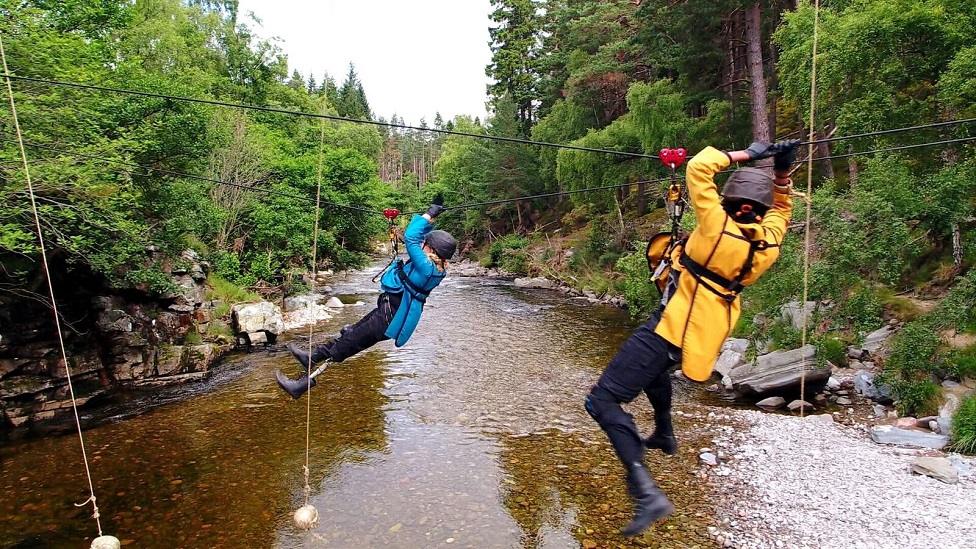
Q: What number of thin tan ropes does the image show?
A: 3